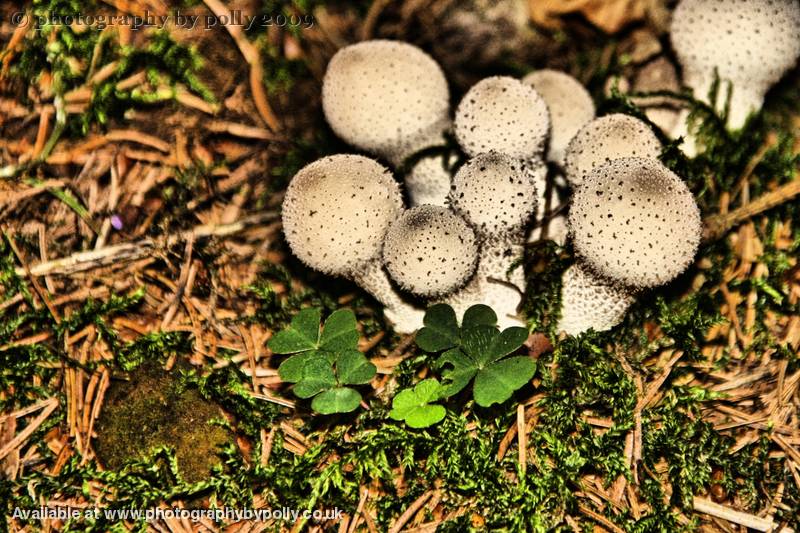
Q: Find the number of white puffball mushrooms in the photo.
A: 9